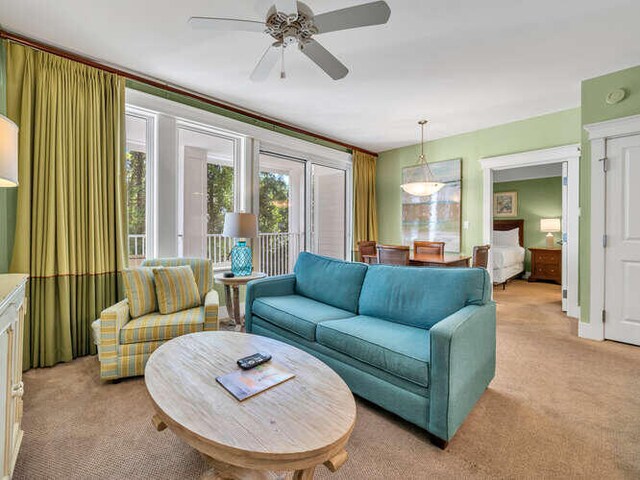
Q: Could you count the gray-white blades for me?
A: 5